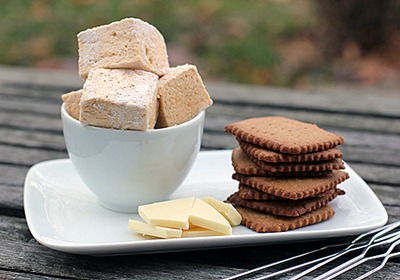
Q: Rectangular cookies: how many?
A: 8